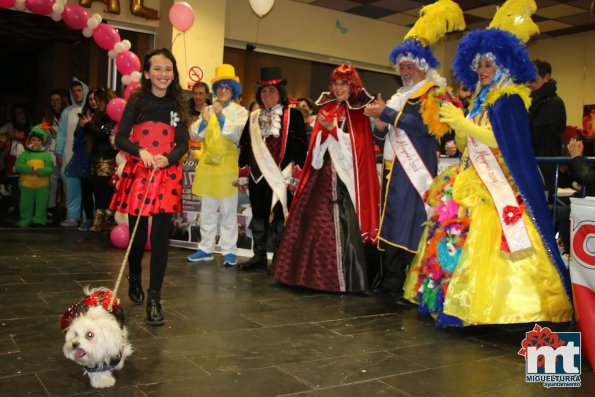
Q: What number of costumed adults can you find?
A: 5